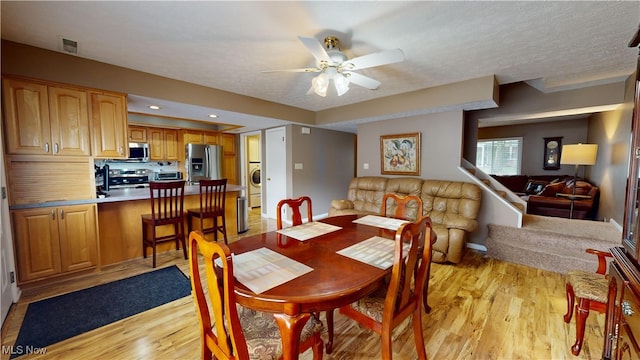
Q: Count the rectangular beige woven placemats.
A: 4